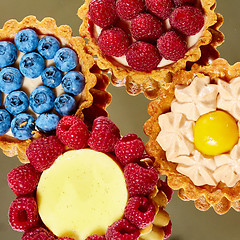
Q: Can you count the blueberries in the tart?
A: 14